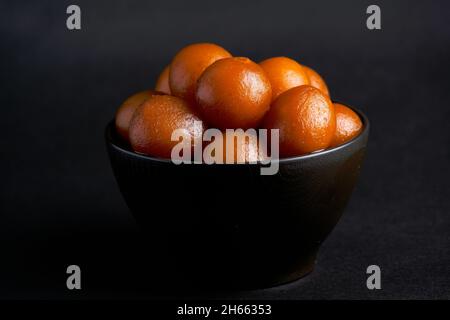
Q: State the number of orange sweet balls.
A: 10